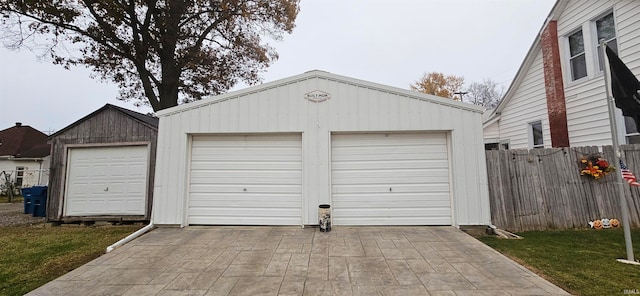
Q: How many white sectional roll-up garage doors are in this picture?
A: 3